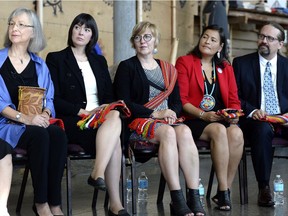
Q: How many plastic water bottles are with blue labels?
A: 4